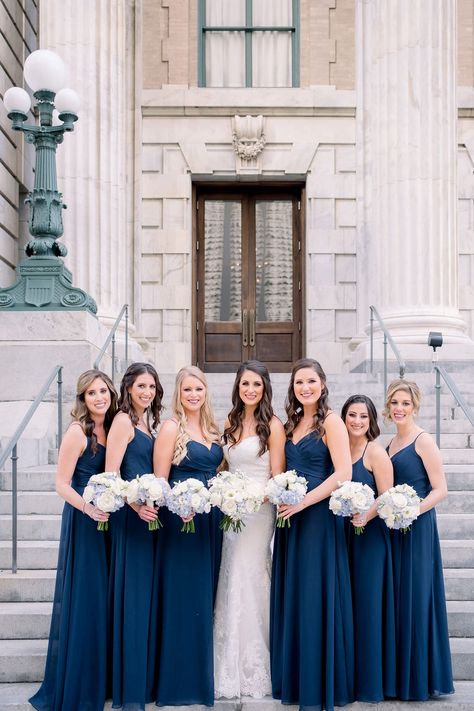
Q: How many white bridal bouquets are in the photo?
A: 7